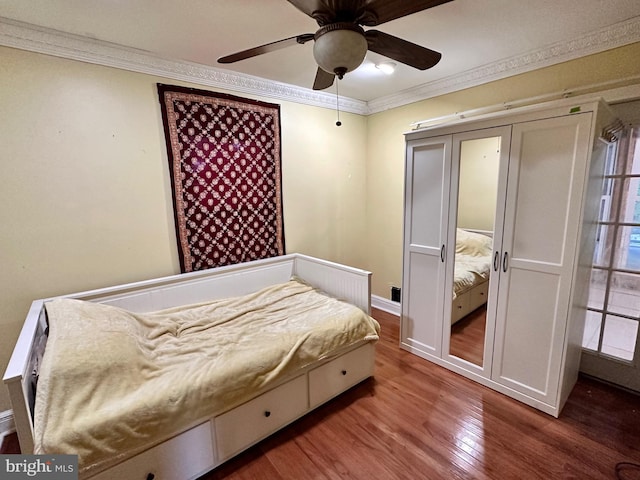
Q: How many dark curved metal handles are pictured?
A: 3